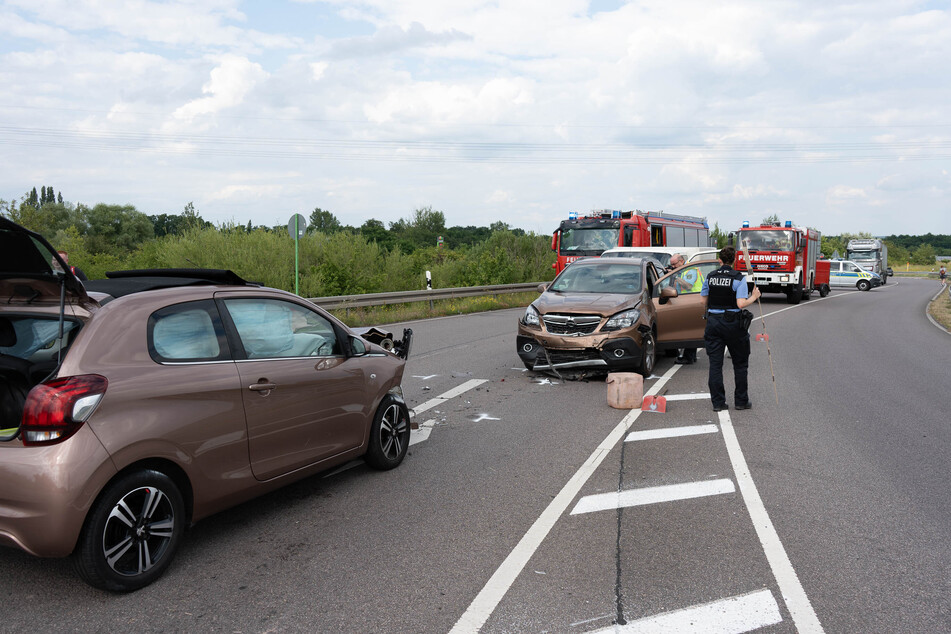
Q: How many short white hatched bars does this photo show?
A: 4